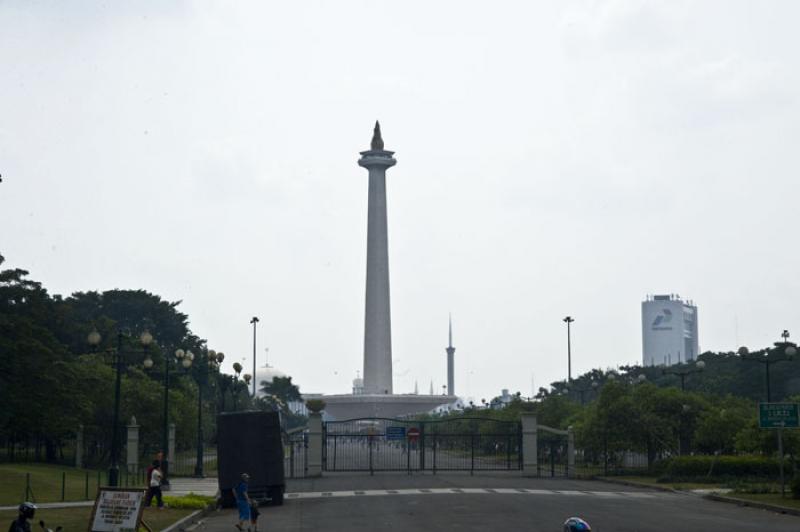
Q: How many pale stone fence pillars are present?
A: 6